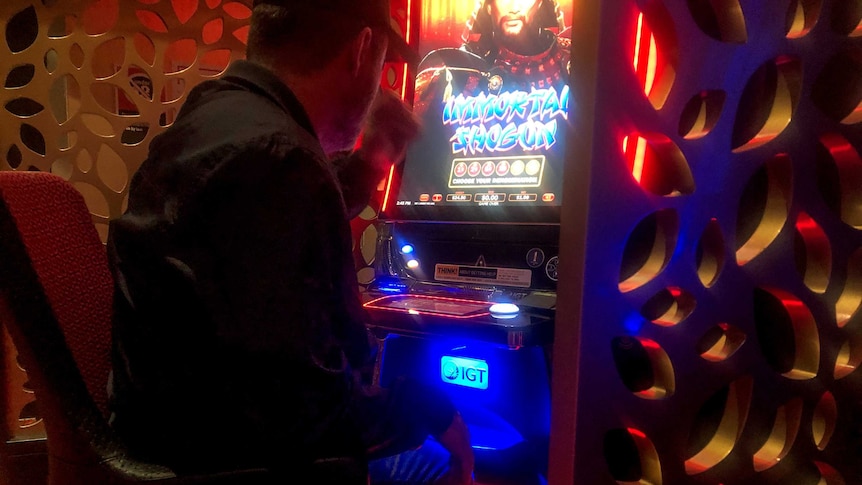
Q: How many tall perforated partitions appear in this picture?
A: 2